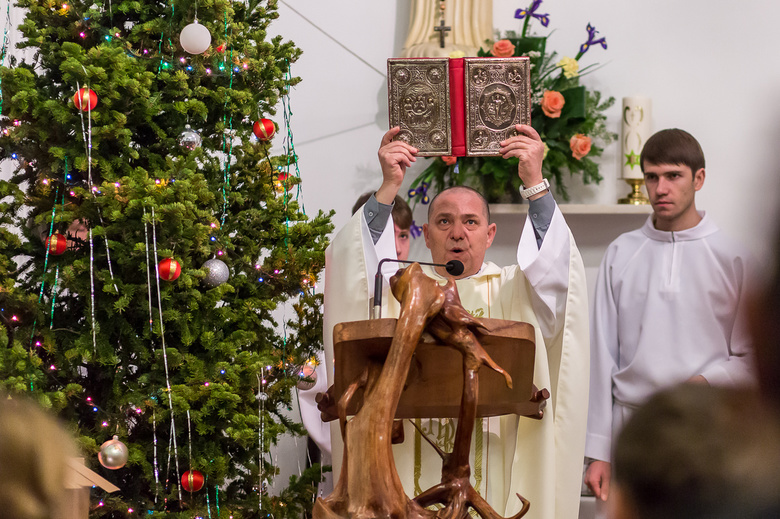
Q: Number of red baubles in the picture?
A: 6